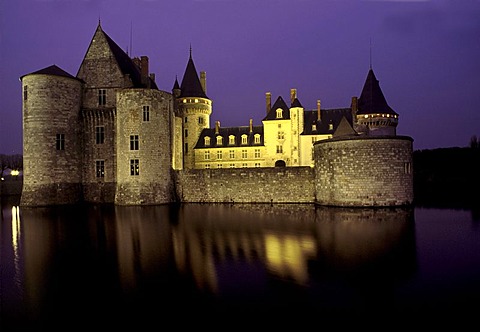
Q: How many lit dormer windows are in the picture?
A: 8